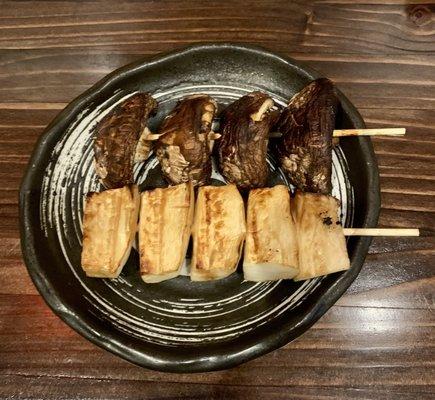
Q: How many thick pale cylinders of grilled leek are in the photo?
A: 5